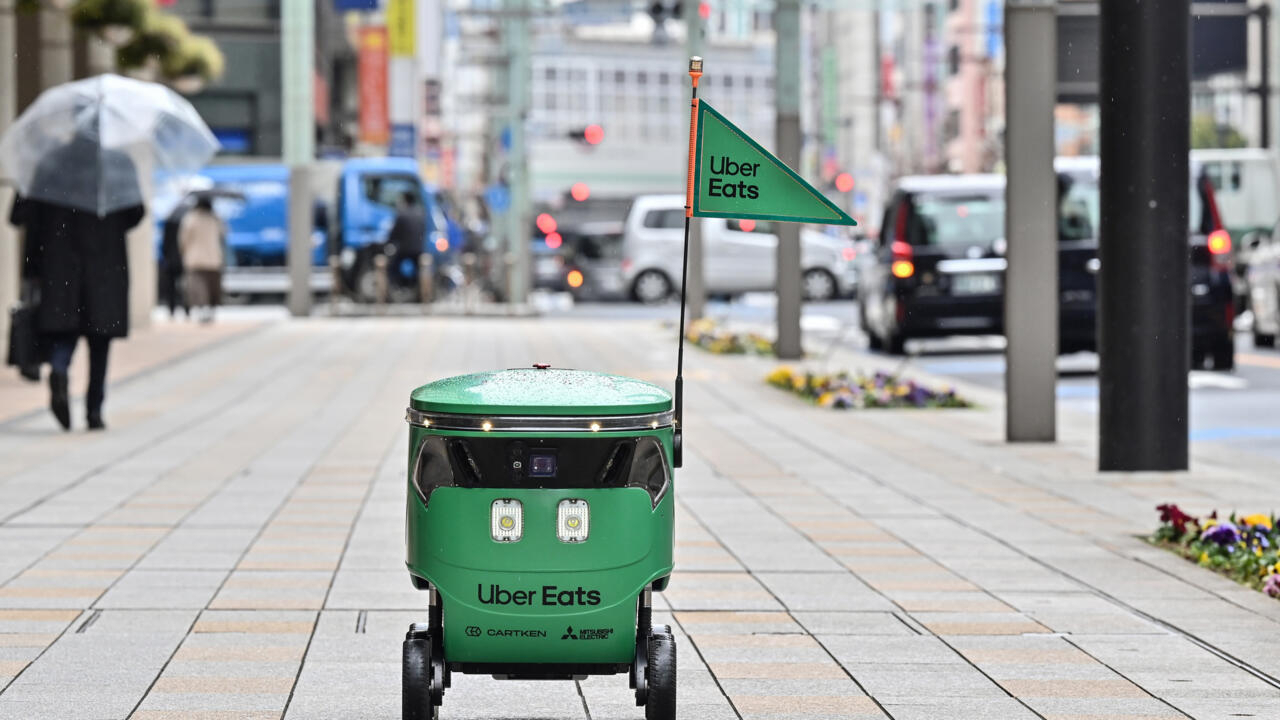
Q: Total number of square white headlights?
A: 2